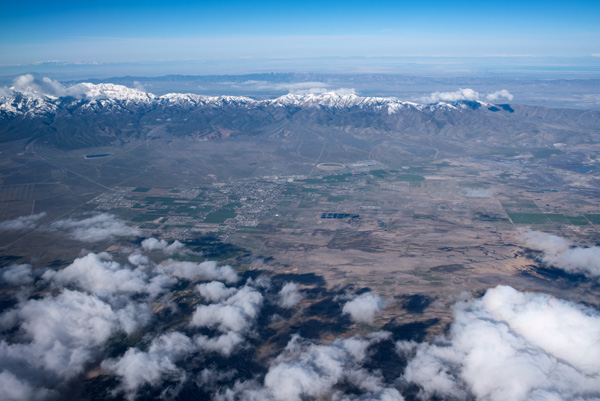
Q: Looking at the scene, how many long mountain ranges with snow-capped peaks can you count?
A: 1